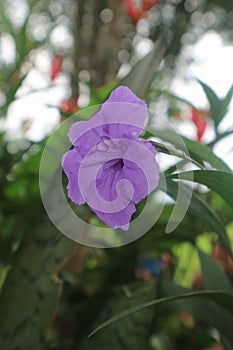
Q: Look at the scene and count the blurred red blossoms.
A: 4